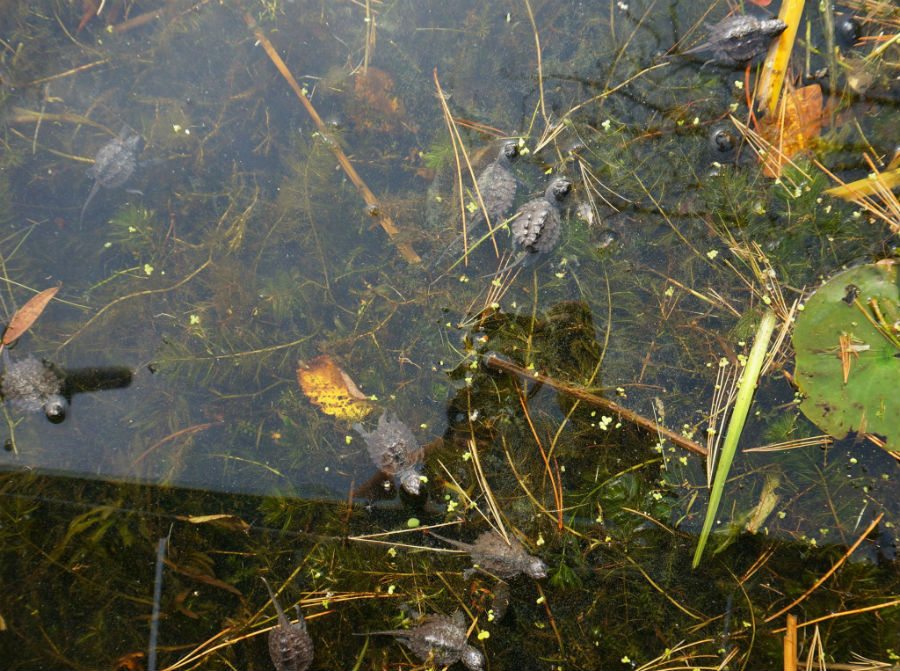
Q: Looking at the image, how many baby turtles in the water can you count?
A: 9